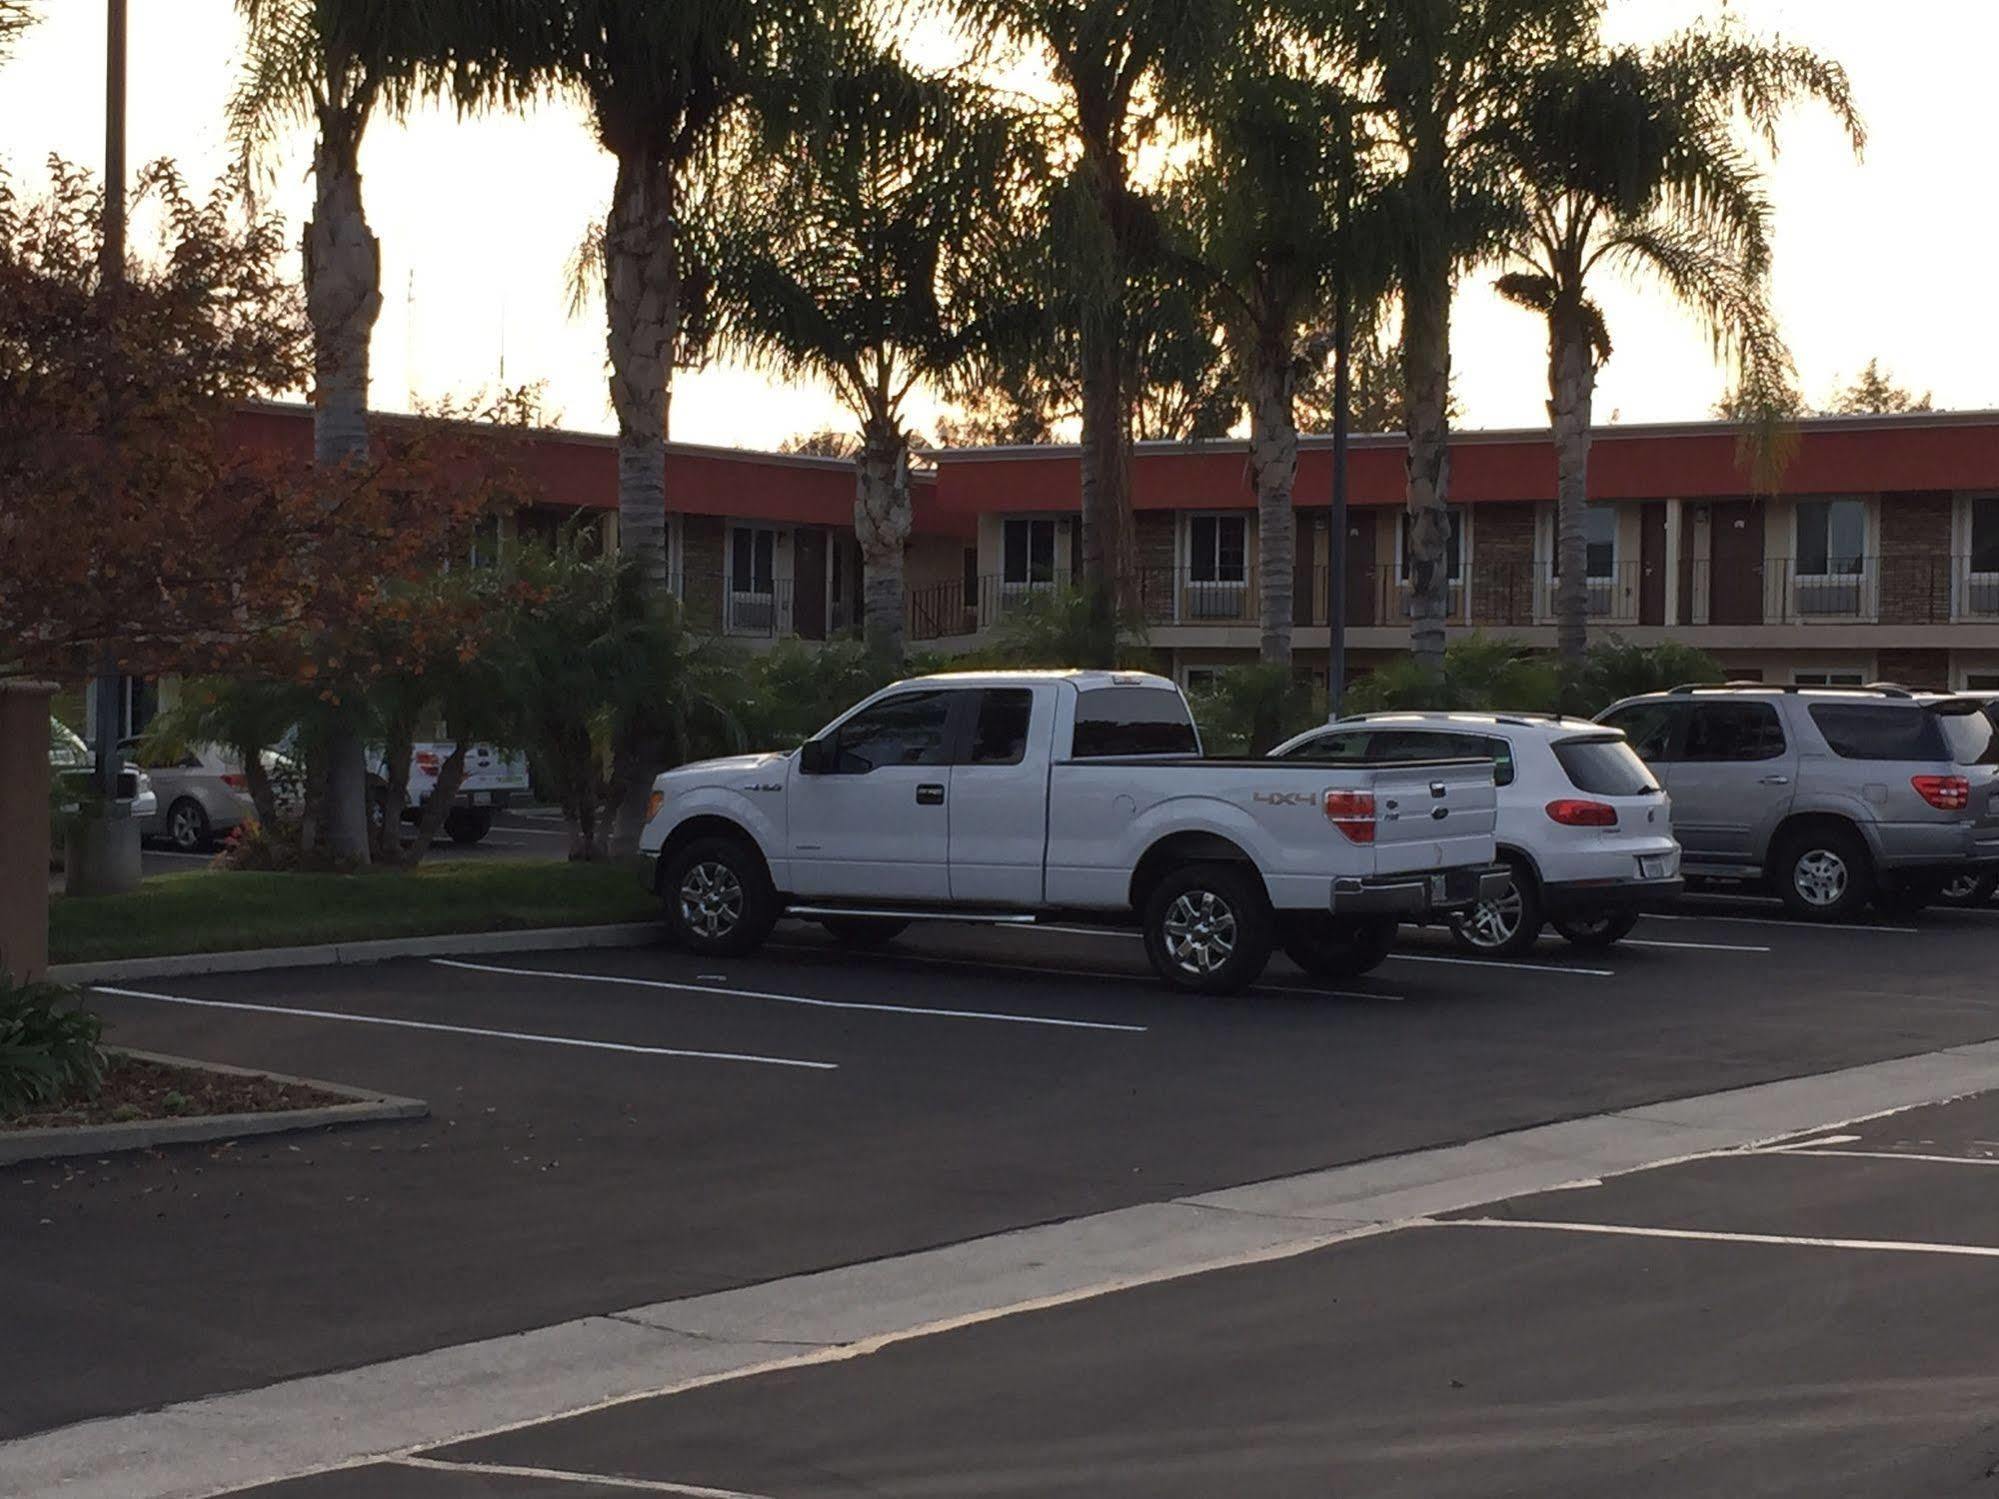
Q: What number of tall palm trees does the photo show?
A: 7